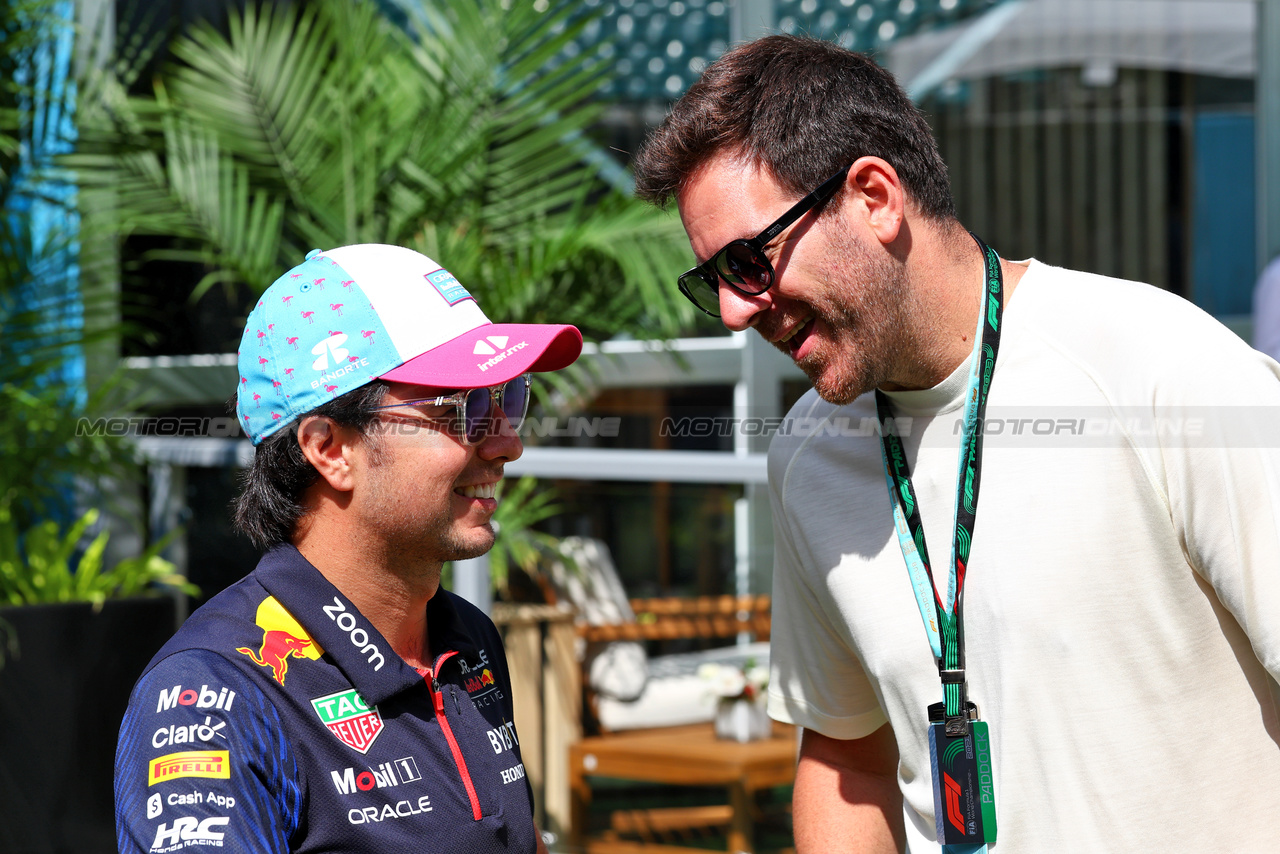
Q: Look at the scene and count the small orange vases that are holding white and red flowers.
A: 0